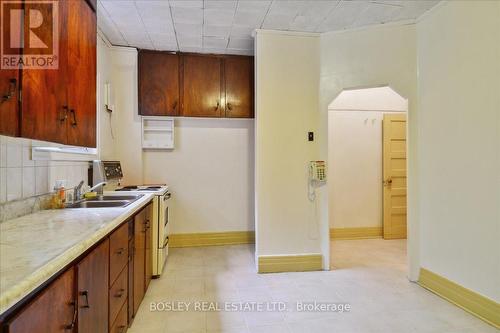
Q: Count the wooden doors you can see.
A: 1